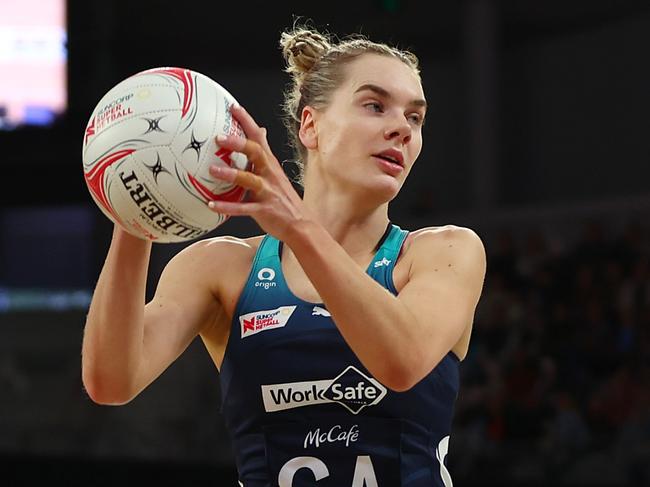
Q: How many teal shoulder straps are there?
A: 2